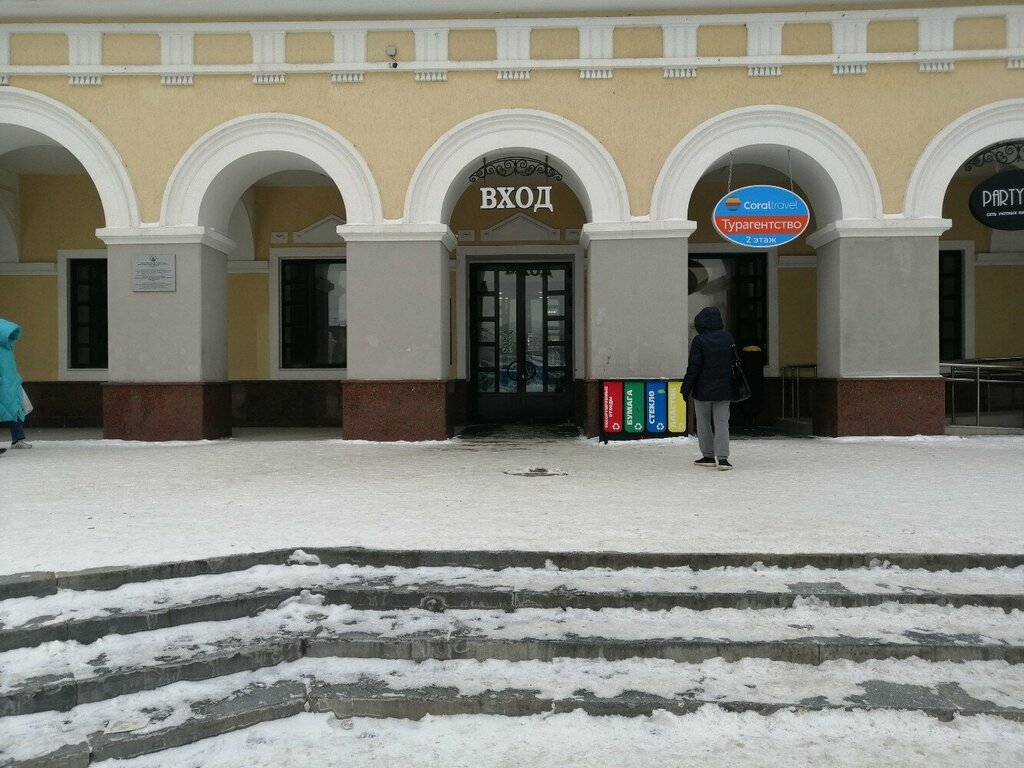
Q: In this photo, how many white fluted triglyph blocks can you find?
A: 13